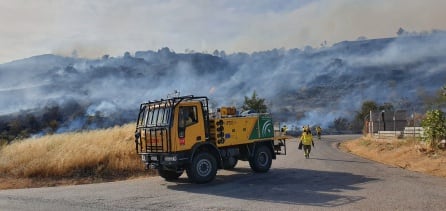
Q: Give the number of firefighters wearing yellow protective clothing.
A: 3